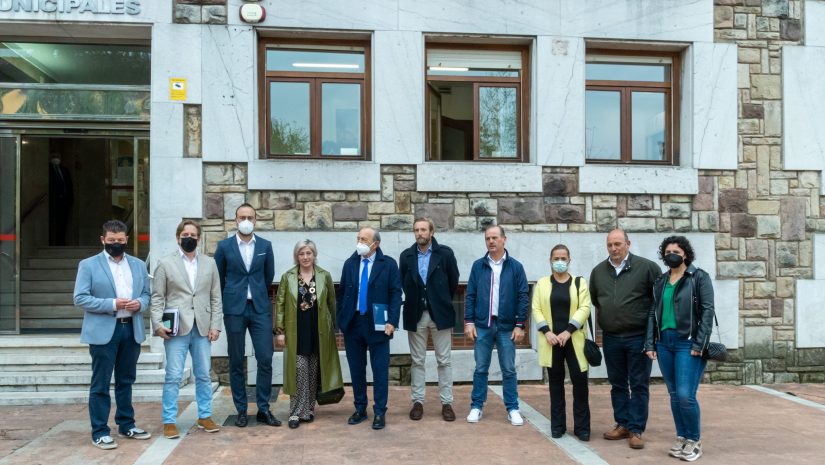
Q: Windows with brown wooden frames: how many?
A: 3